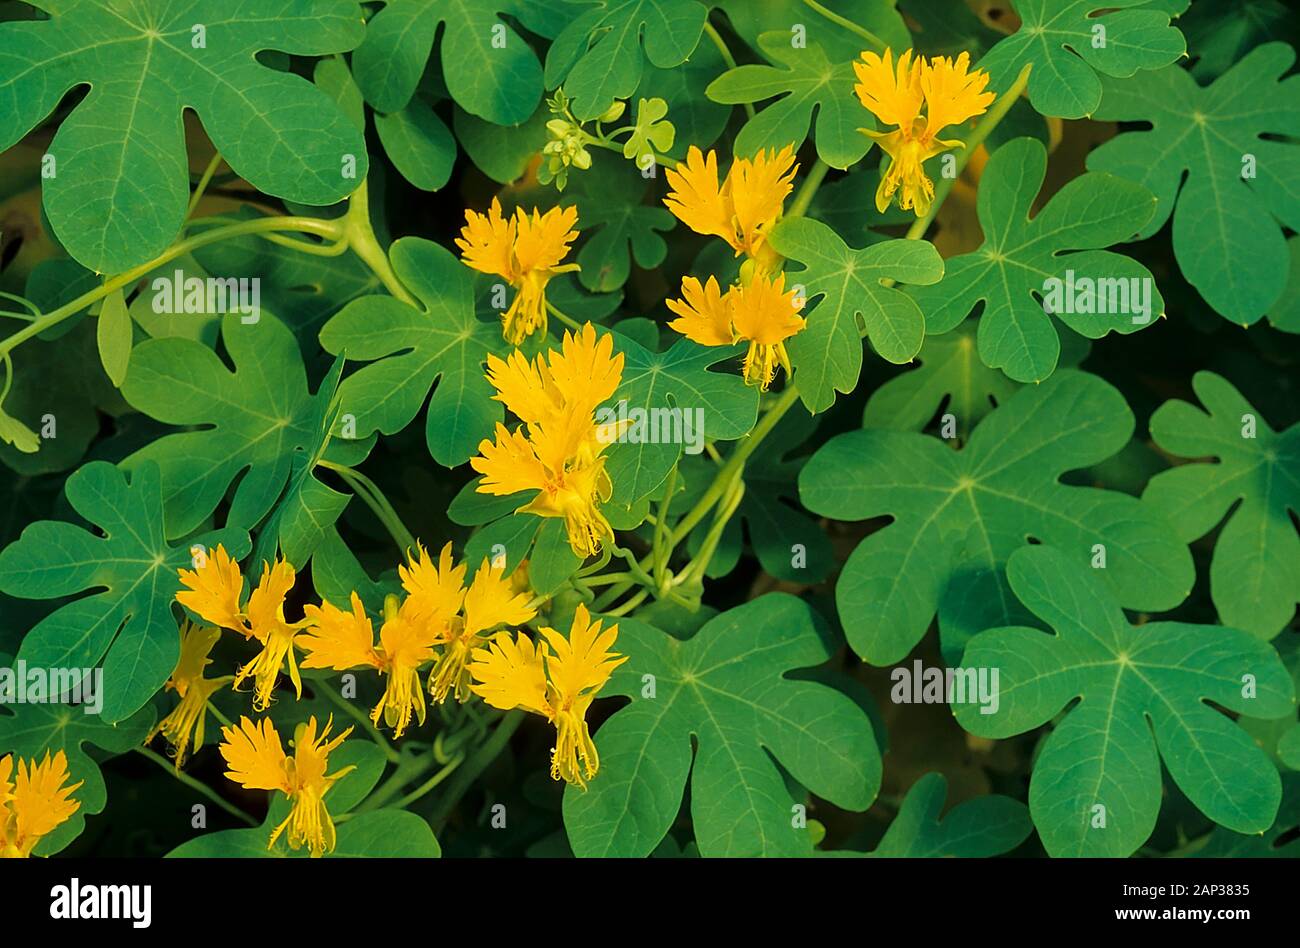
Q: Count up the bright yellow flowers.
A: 13